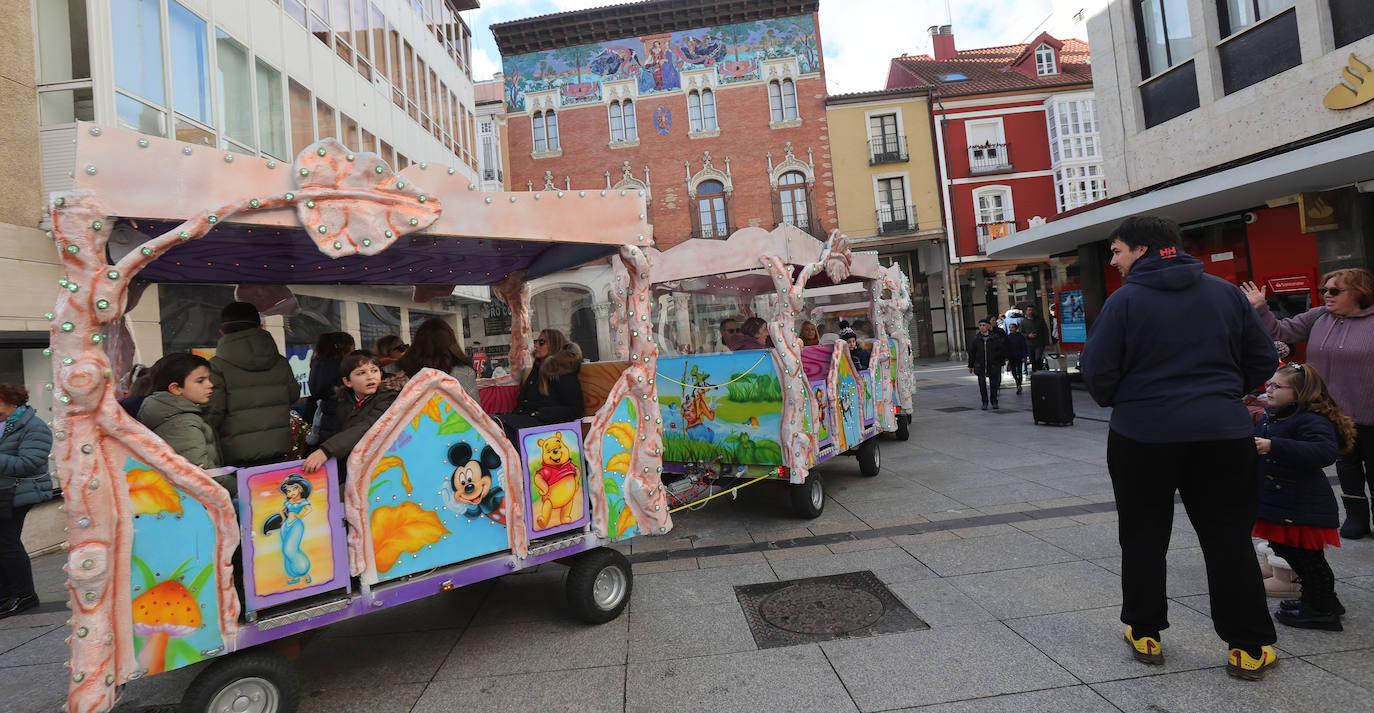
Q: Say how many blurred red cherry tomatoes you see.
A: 0